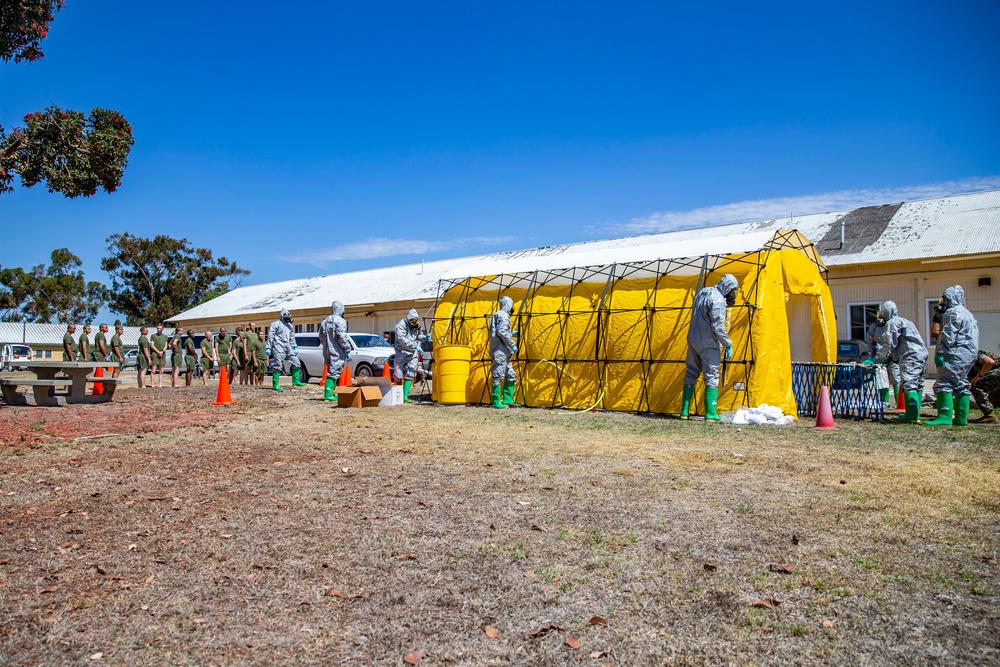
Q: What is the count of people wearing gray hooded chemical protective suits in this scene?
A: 8